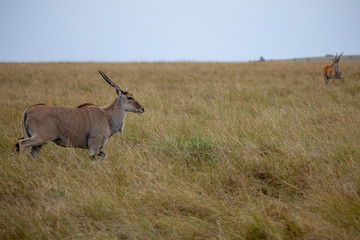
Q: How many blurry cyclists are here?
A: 0